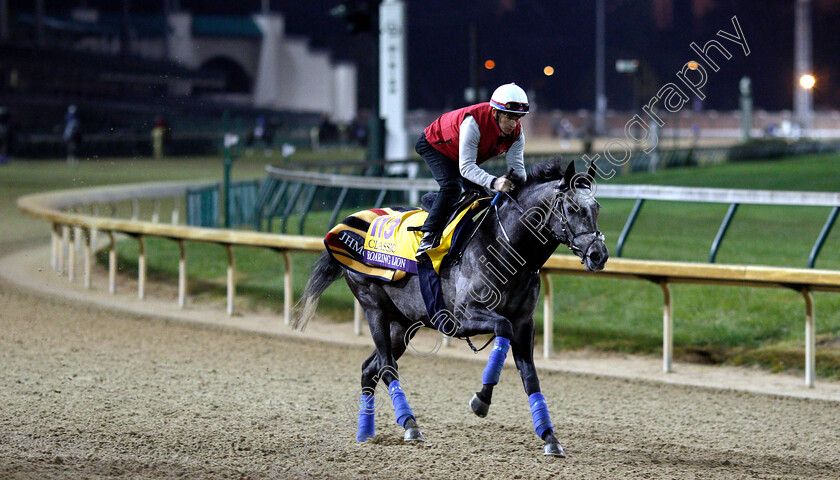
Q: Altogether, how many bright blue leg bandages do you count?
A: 4